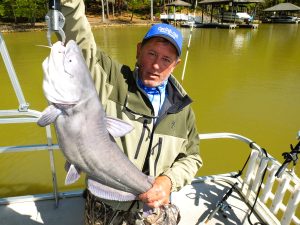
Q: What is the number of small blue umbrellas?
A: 0